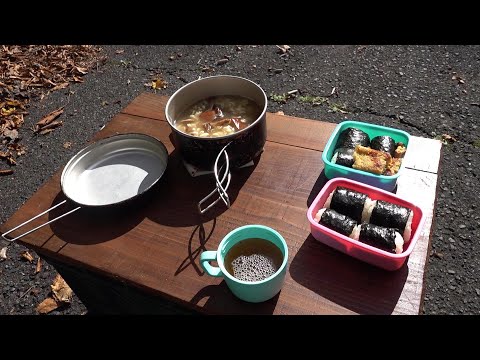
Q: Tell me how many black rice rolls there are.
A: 7